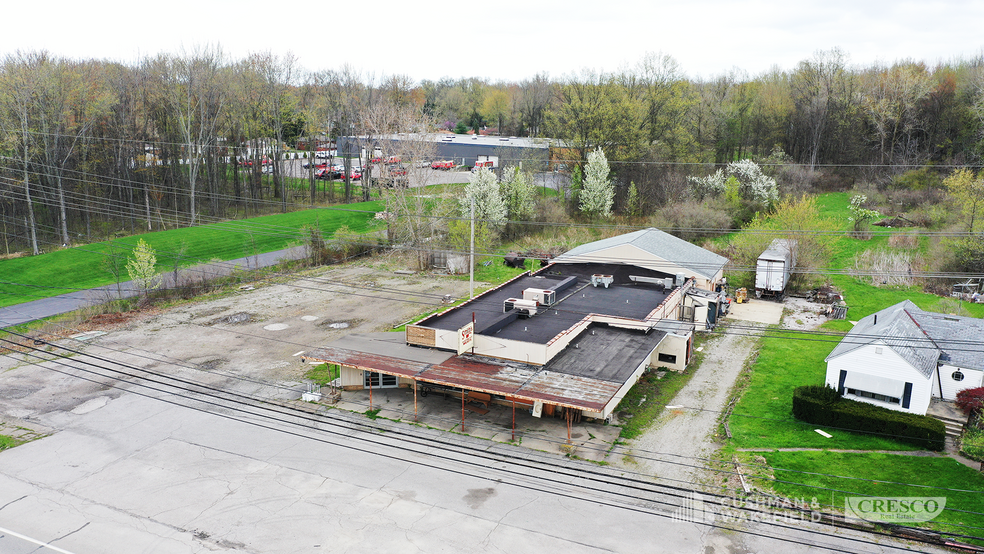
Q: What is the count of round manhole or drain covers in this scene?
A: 2